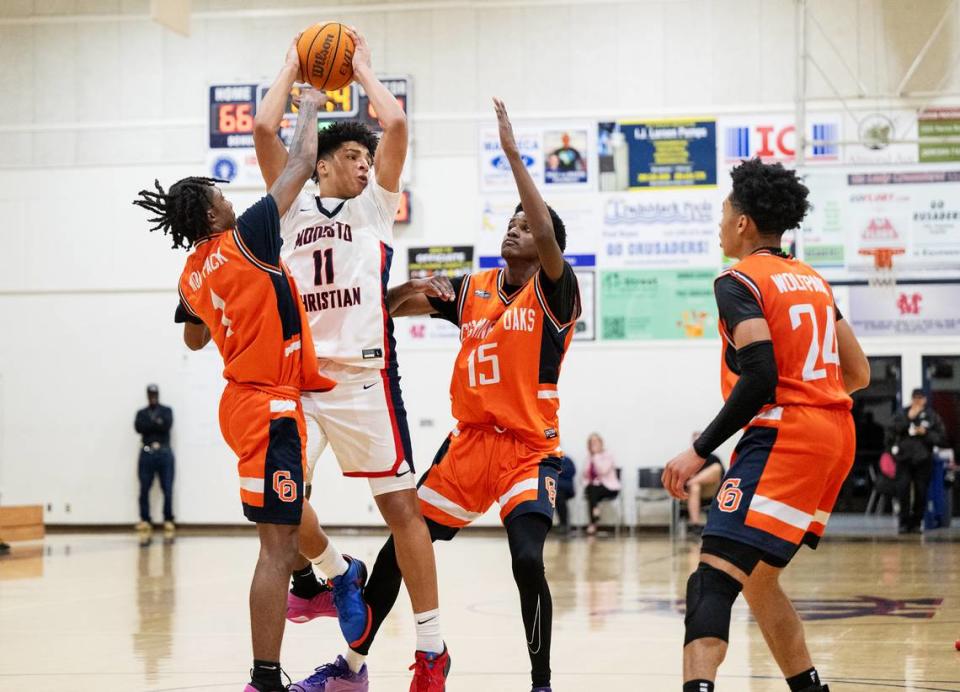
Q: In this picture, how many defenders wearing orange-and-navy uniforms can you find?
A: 3